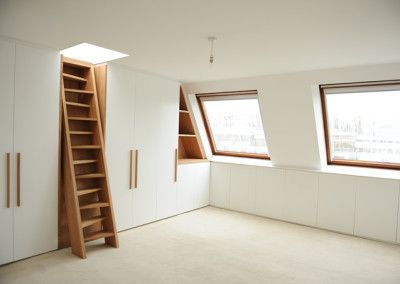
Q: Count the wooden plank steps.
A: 13